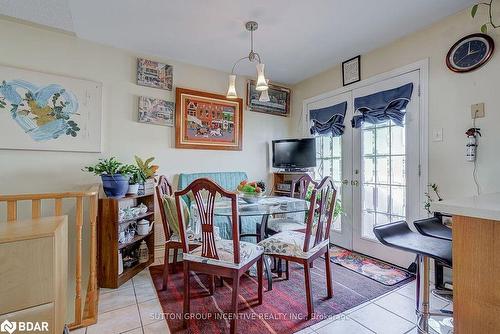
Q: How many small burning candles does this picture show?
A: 0